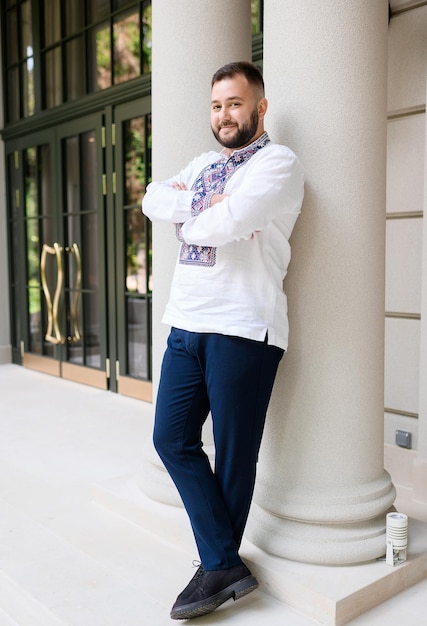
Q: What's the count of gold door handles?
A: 2